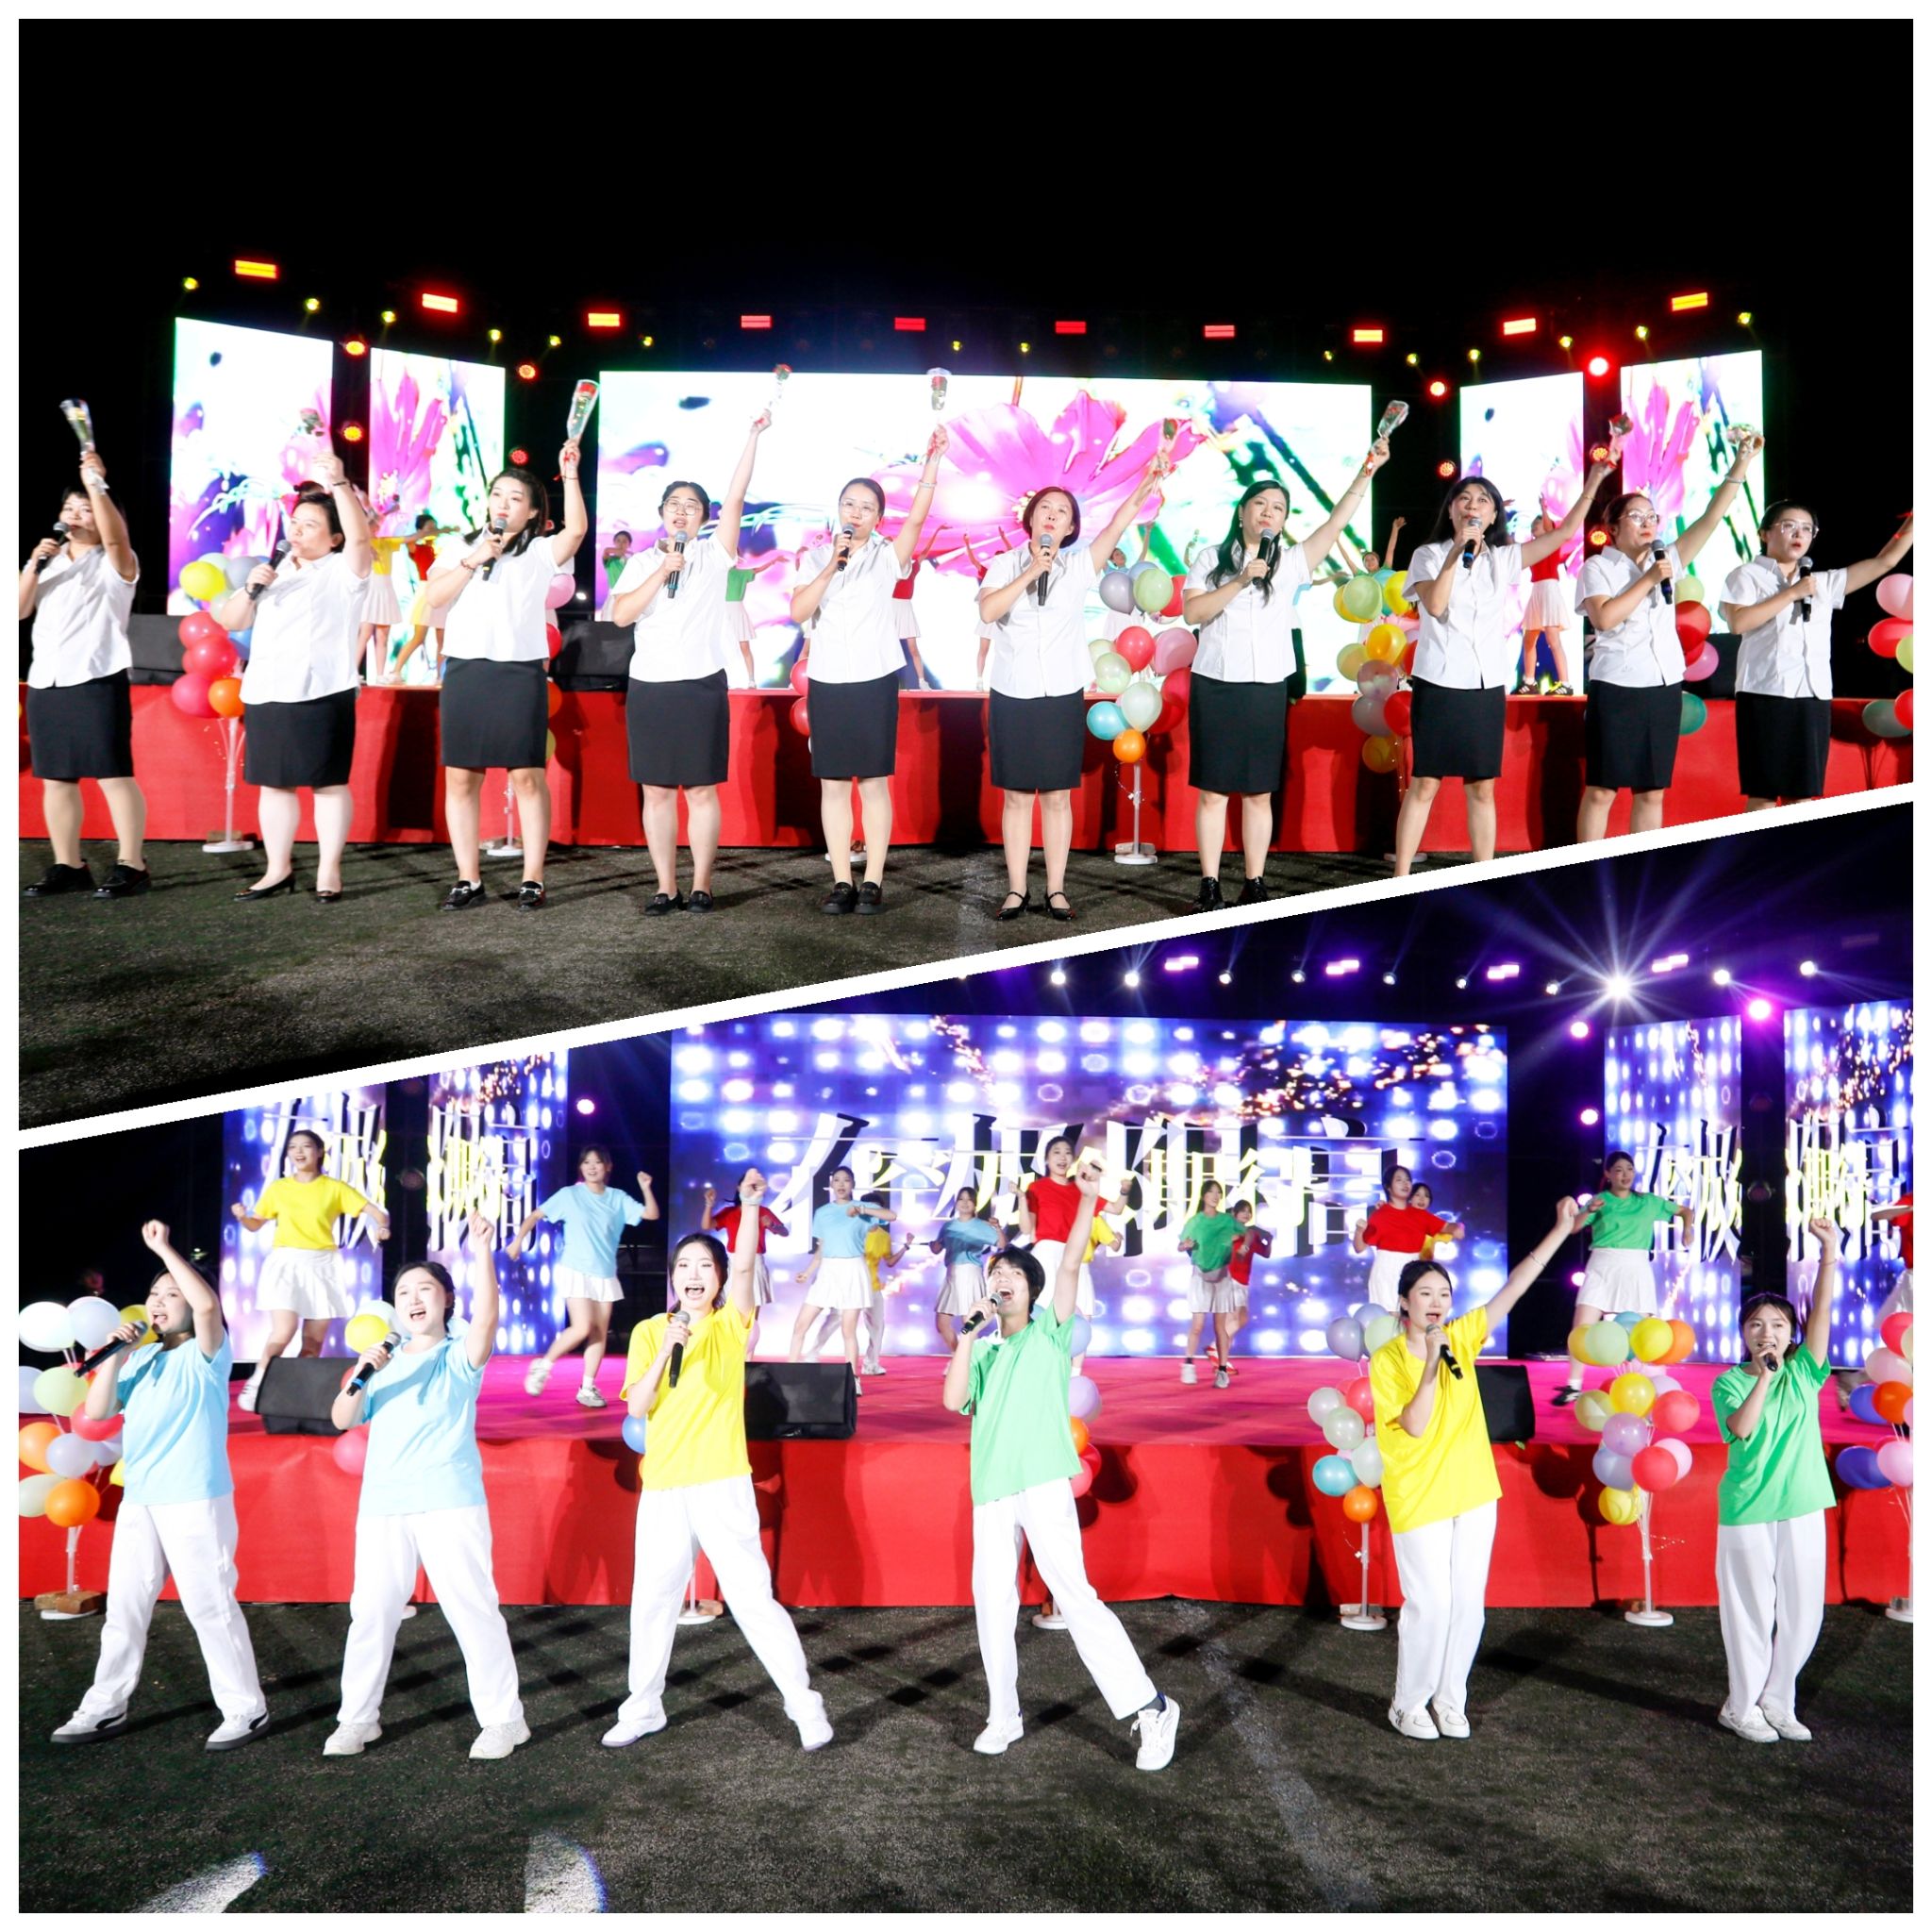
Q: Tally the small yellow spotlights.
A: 14